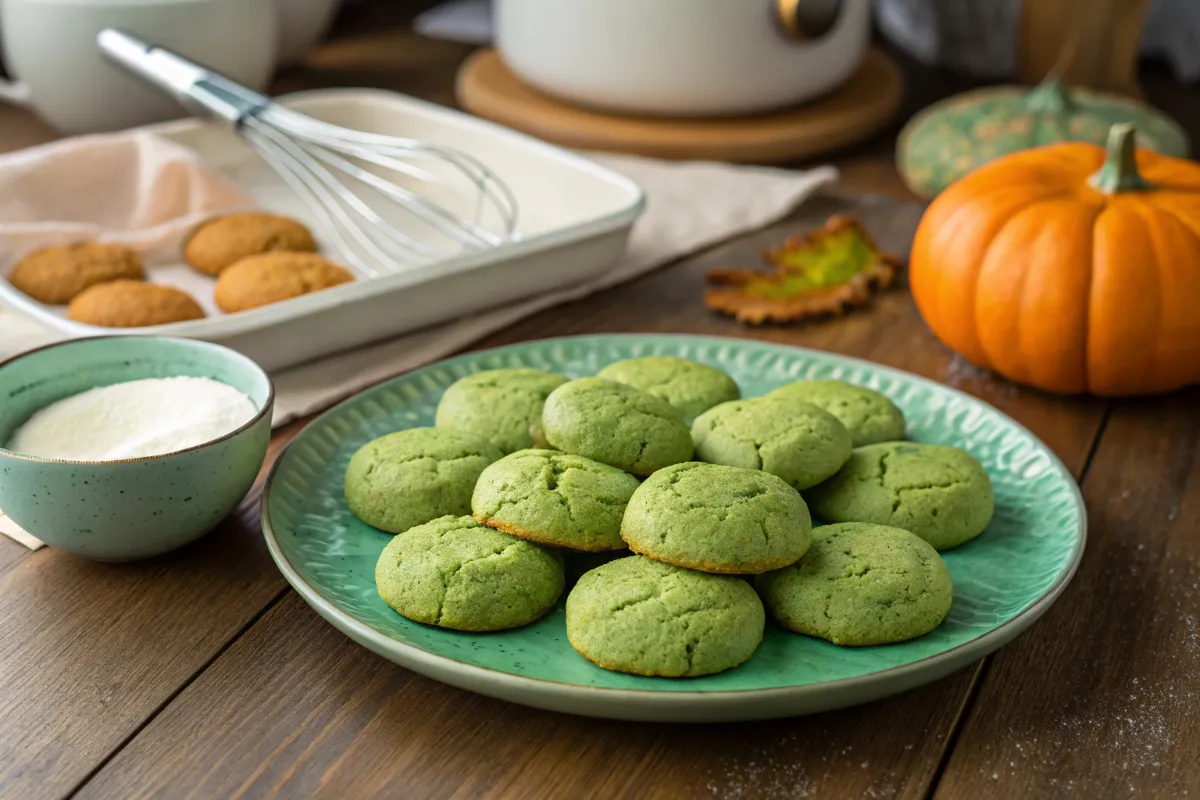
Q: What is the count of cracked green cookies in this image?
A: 12